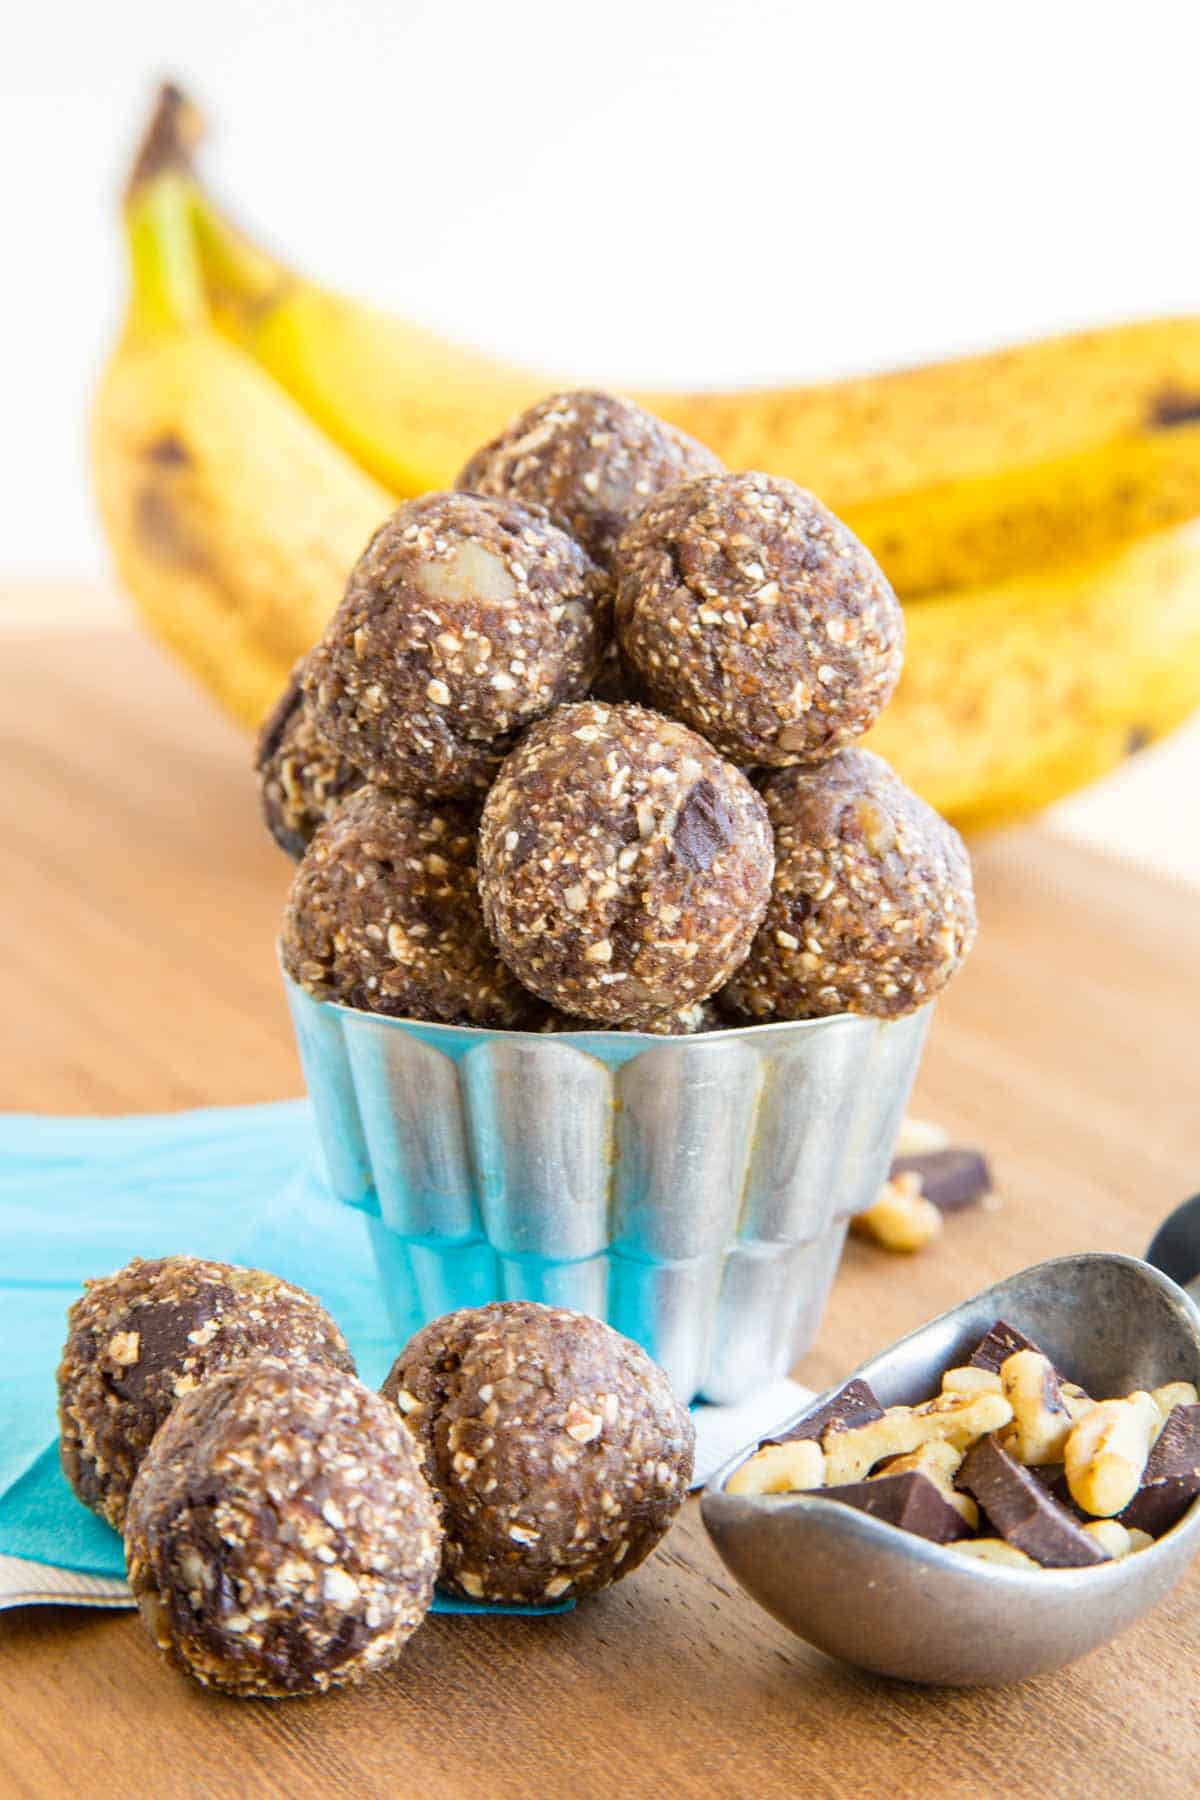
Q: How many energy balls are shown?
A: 10